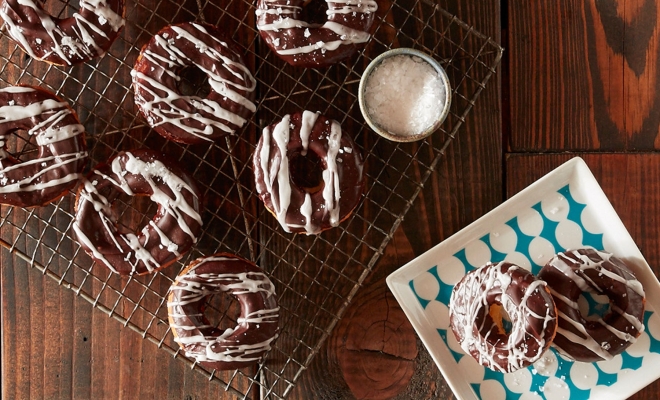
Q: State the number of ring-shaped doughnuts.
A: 9